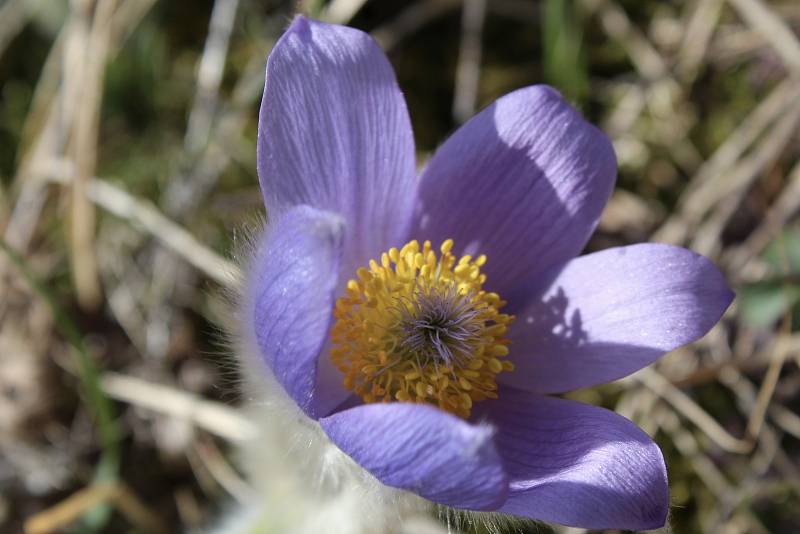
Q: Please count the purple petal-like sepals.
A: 6